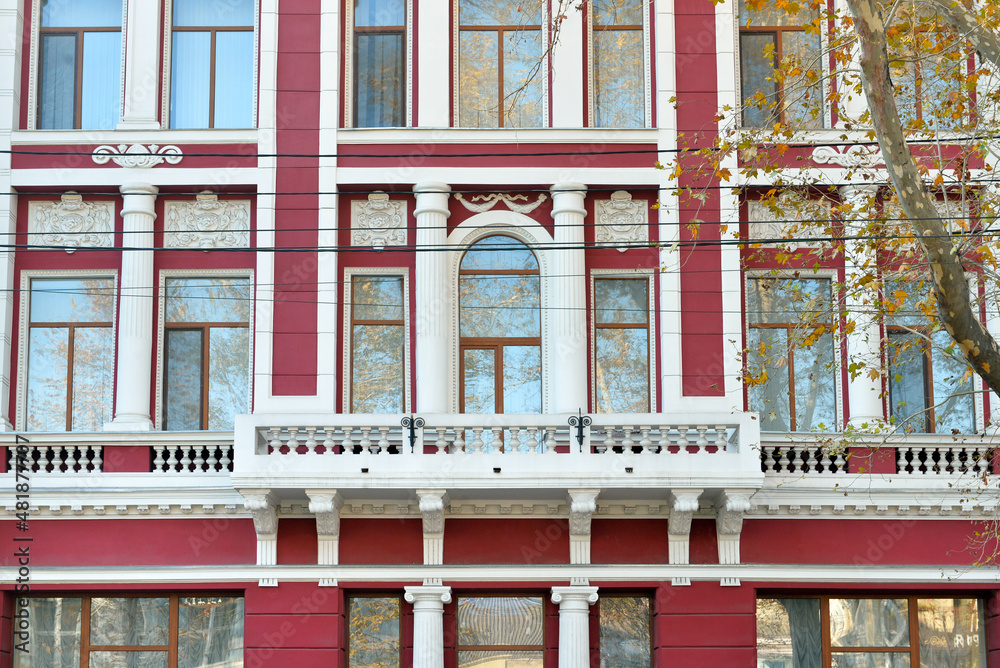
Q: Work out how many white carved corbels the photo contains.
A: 6